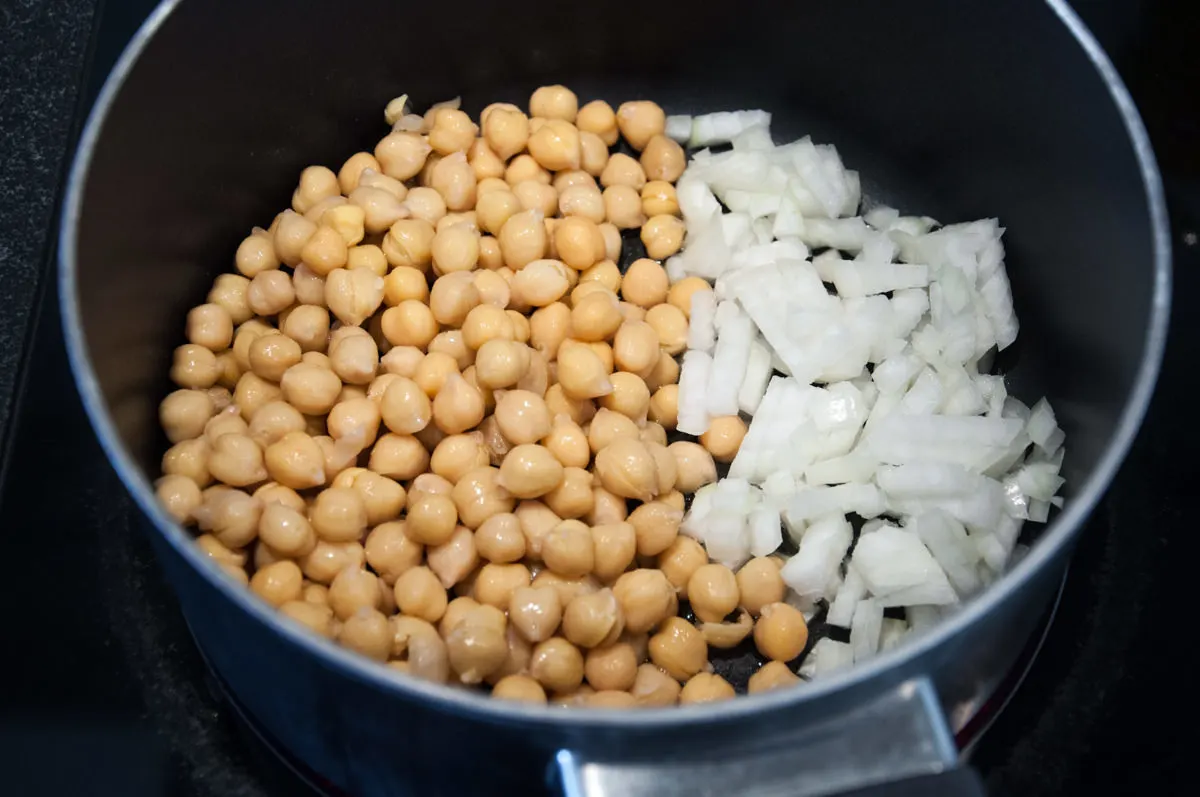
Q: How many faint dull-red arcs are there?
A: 2